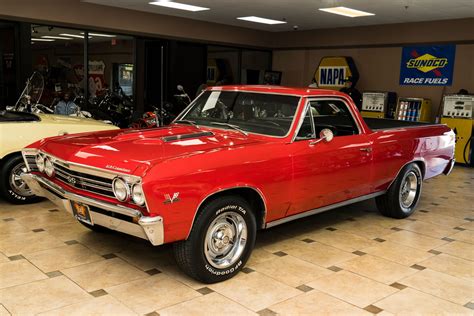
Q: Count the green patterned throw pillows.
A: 0